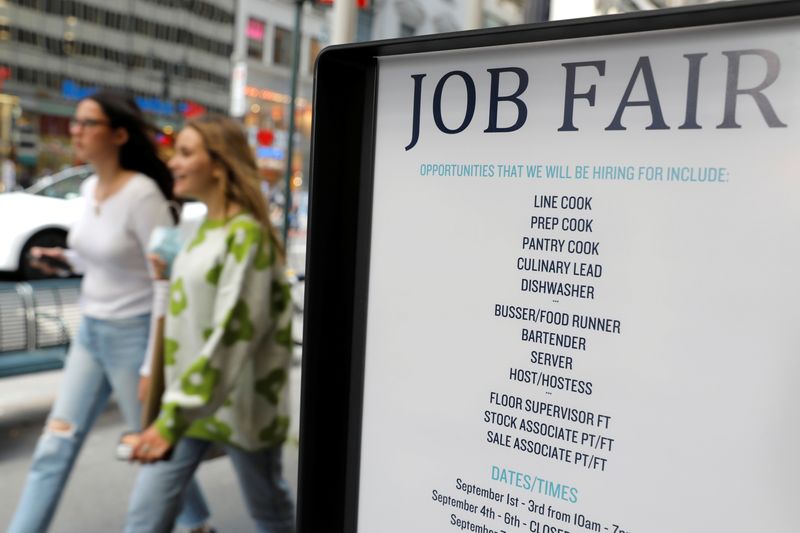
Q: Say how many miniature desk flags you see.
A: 0